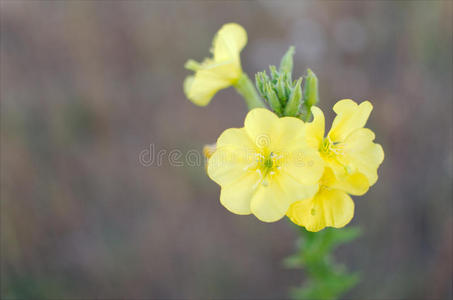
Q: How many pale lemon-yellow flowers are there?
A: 4